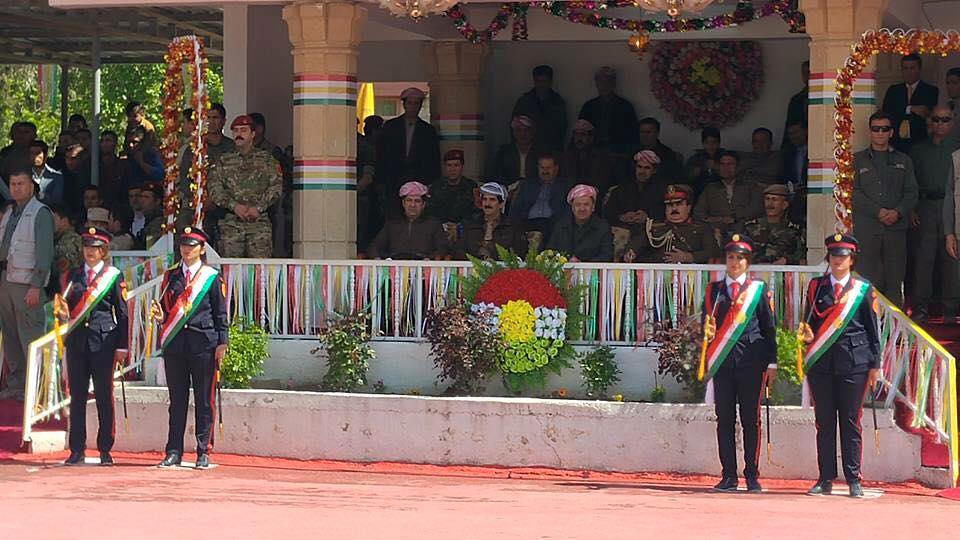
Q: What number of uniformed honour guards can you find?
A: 4